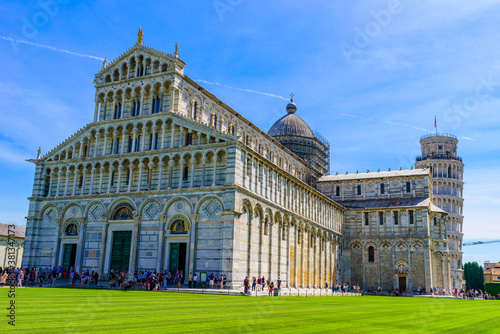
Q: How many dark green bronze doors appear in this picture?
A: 3